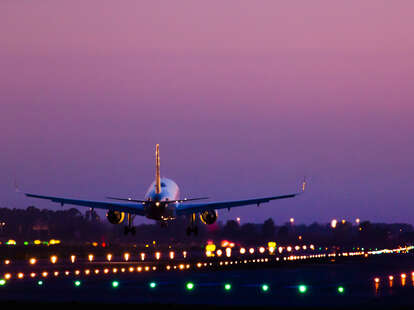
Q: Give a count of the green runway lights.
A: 10